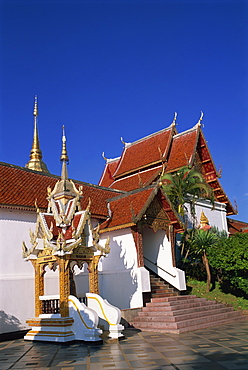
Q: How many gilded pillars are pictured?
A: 3